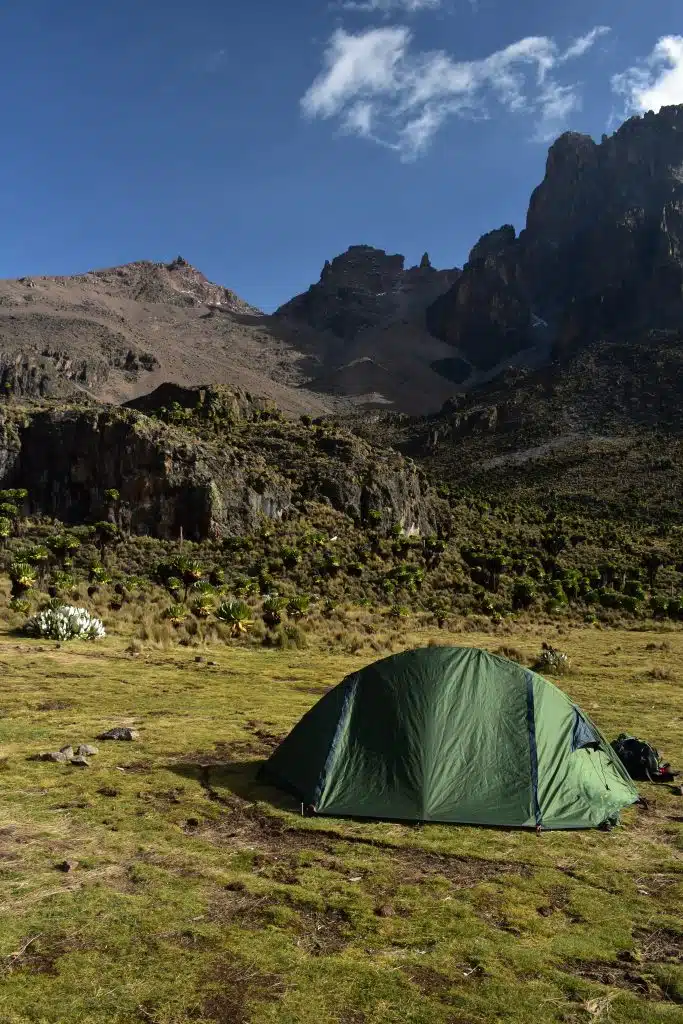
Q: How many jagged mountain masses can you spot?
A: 3